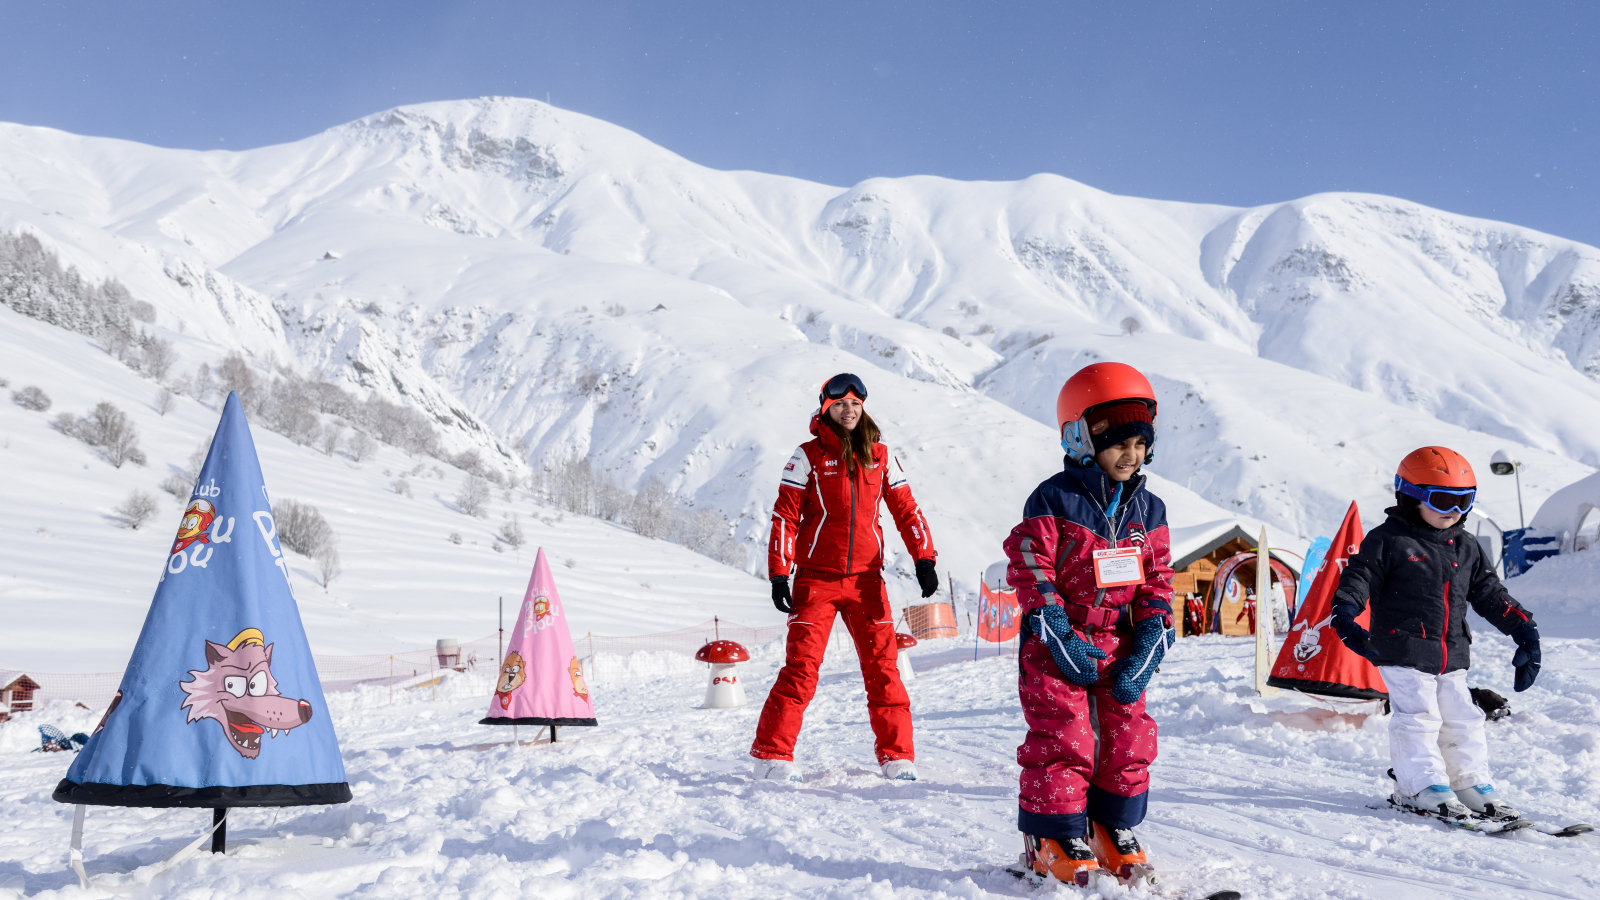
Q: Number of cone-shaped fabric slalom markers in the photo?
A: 3